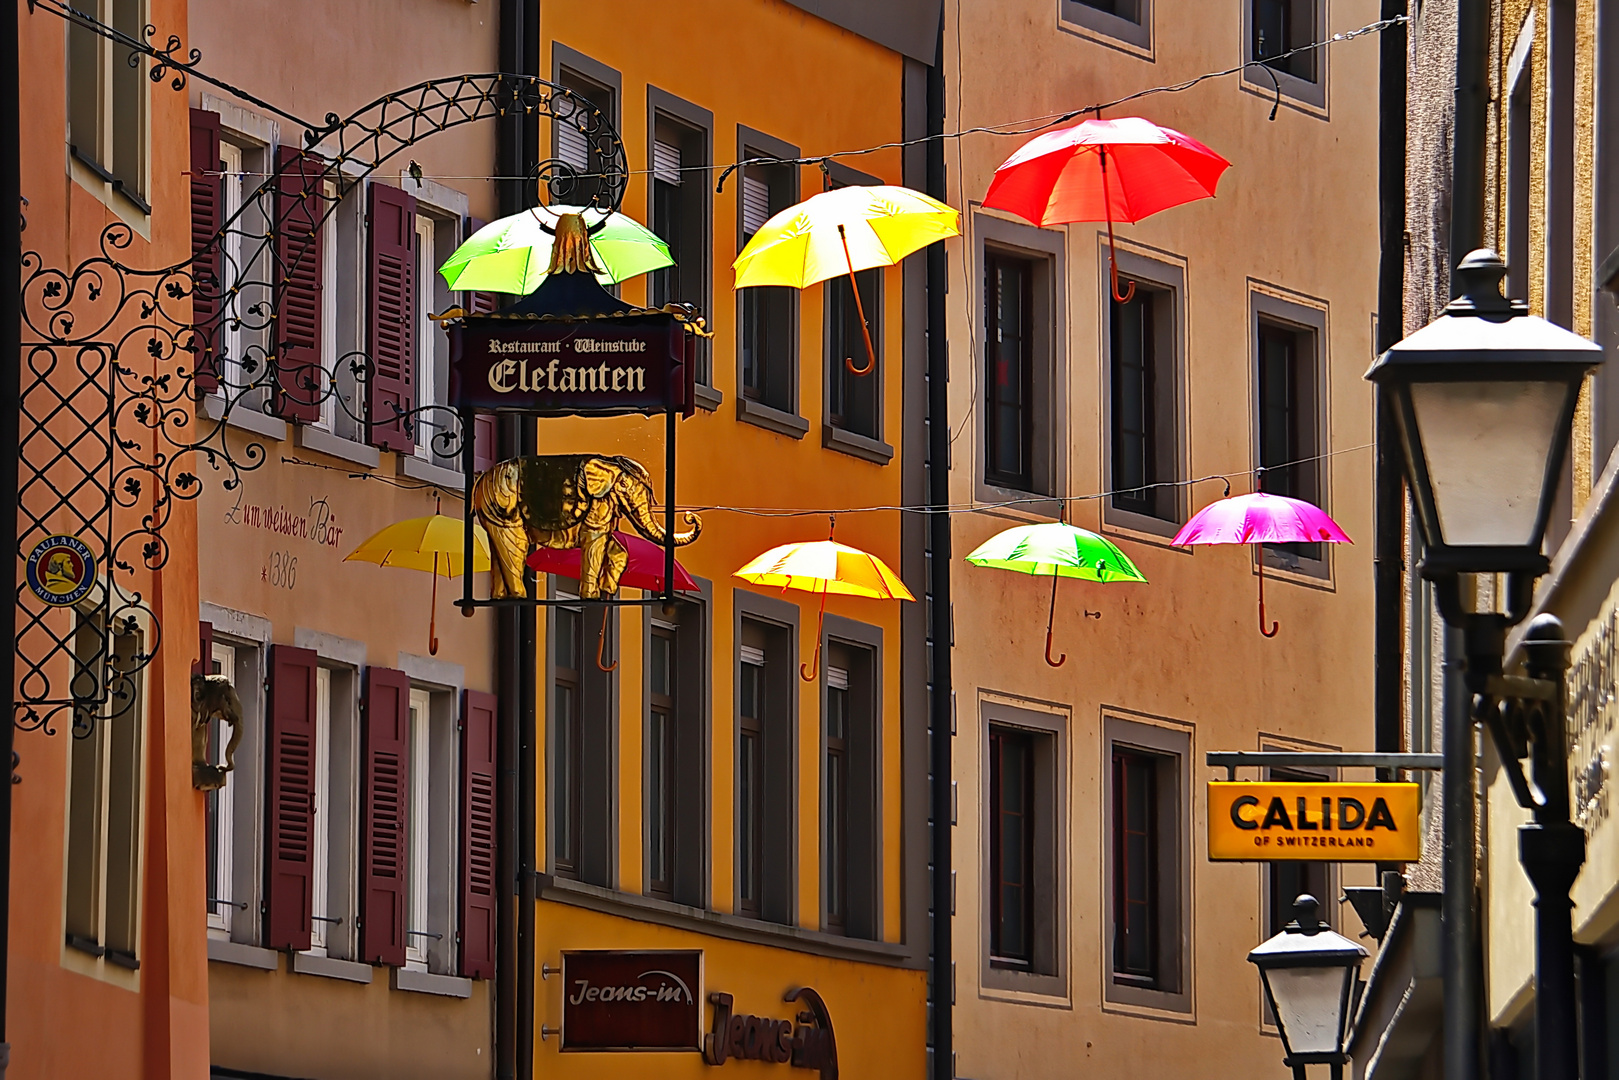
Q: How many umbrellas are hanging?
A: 8